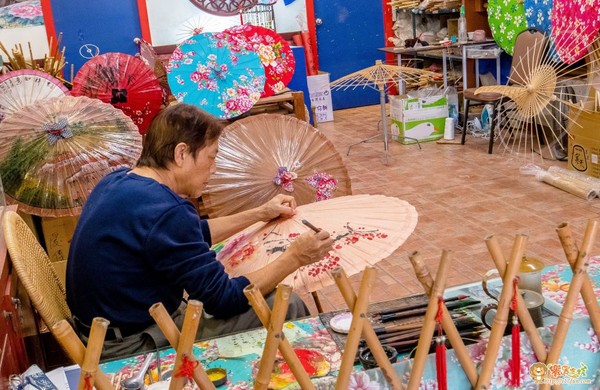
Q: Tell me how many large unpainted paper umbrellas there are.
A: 1